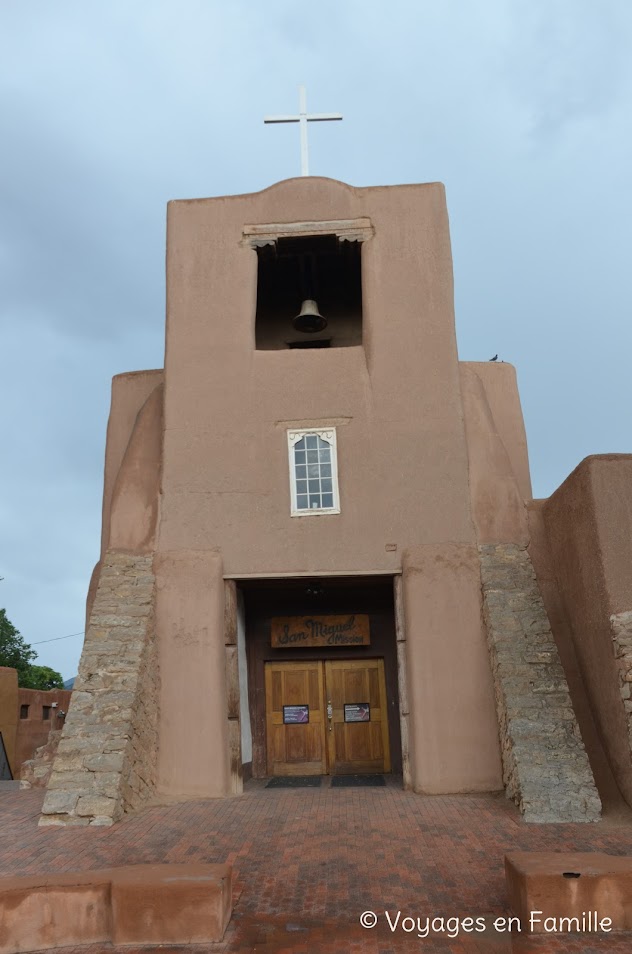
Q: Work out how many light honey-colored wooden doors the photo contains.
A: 2